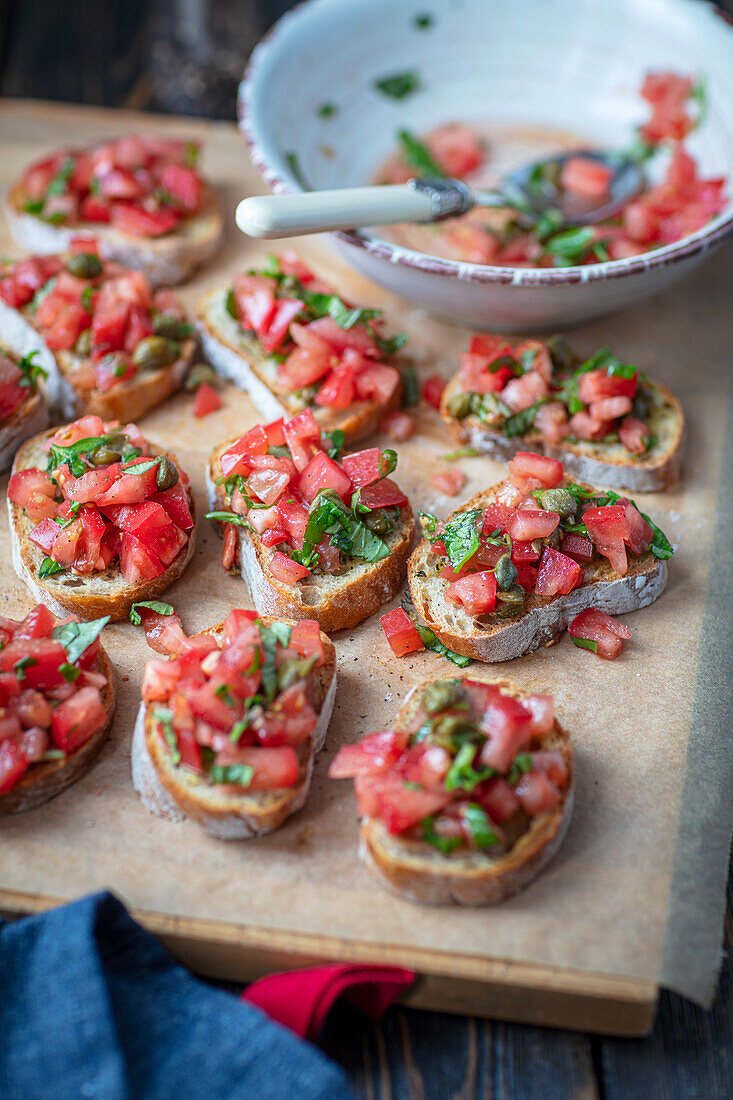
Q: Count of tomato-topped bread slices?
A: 11